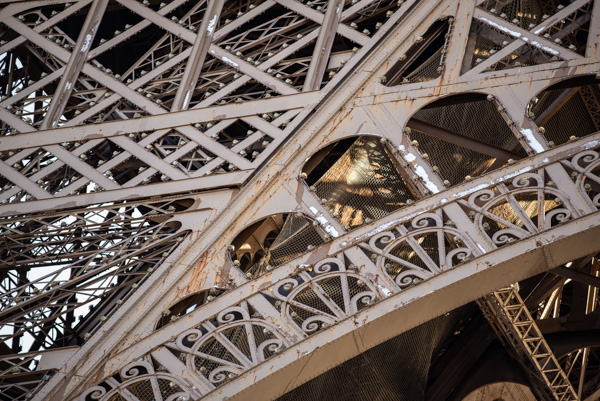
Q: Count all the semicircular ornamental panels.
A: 6